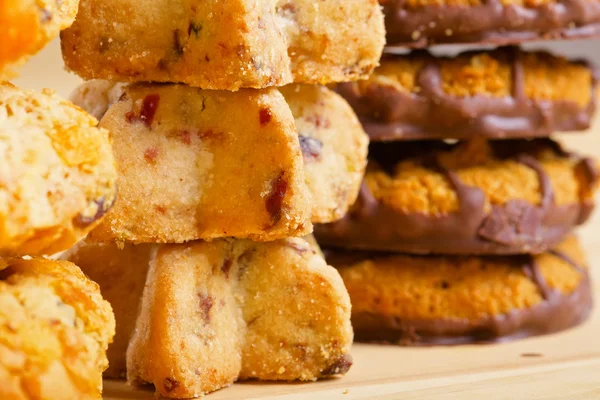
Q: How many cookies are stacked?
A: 10